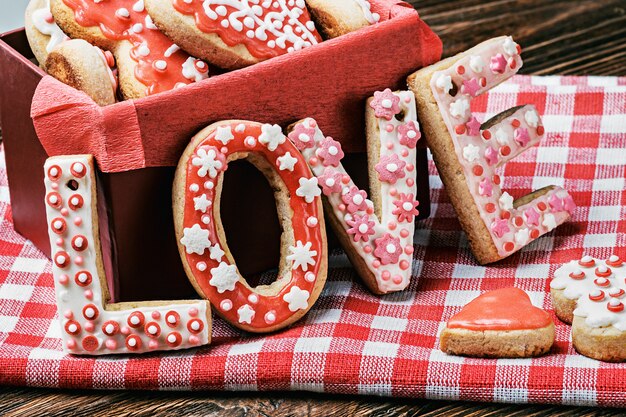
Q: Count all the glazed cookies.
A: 11